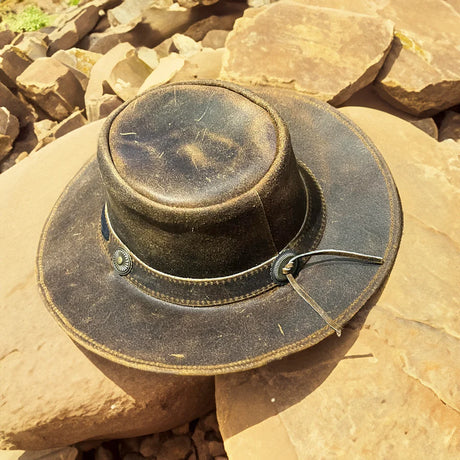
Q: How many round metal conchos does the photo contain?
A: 2